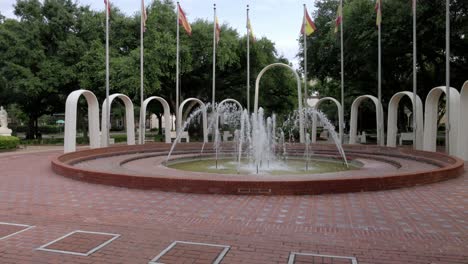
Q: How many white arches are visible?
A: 11